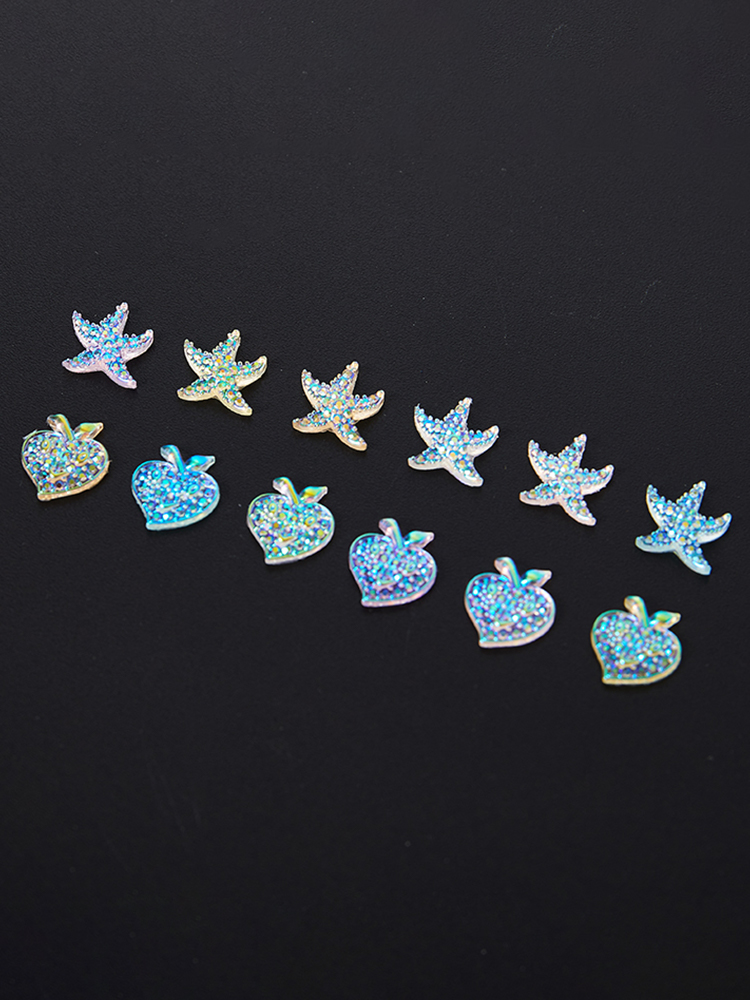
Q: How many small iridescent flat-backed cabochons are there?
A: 12